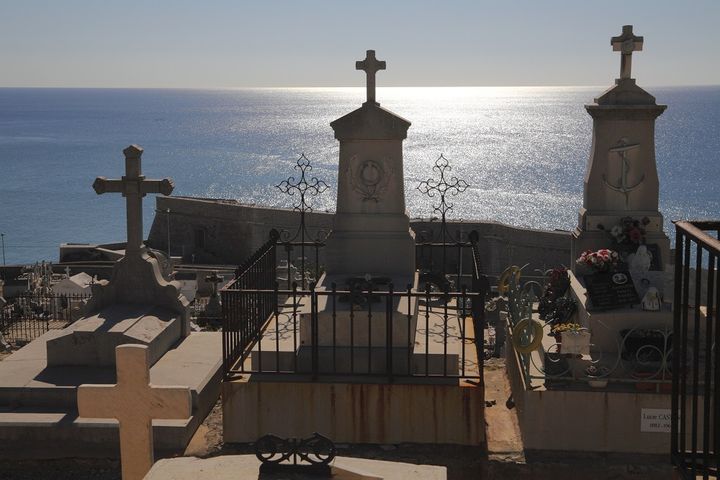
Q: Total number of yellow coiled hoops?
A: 2